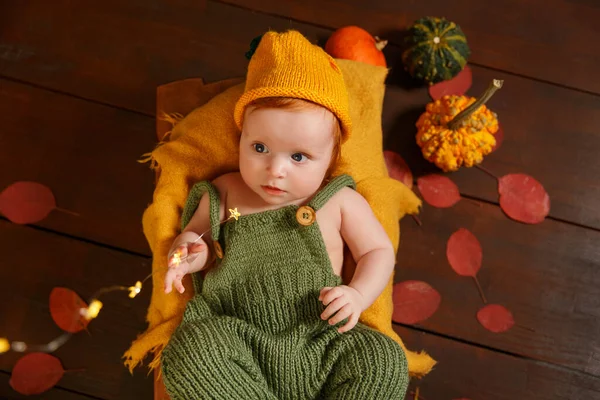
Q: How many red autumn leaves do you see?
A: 11